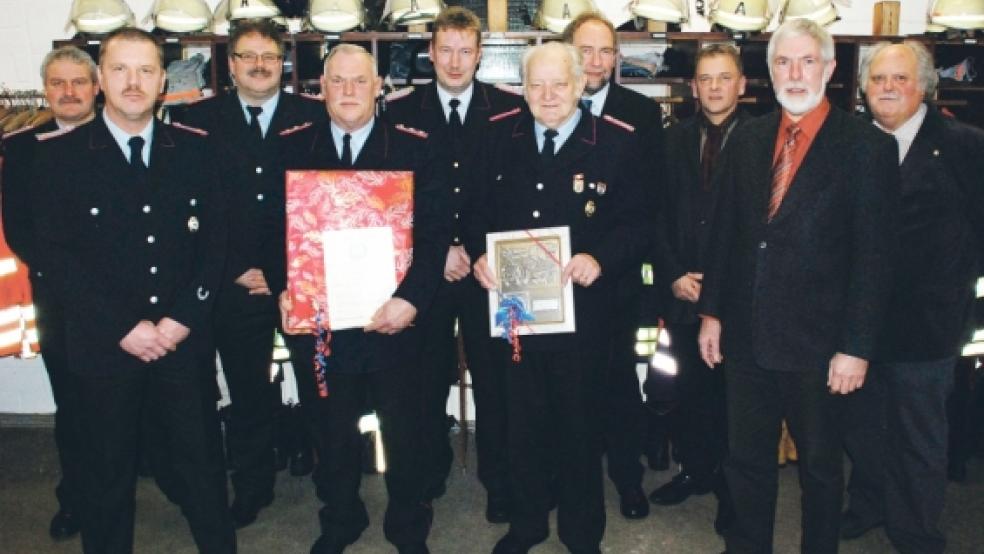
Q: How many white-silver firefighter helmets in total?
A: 10